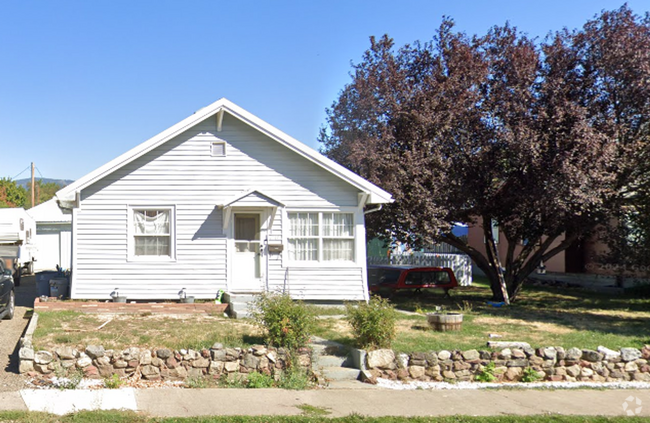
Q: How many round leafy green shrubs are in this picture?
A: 2